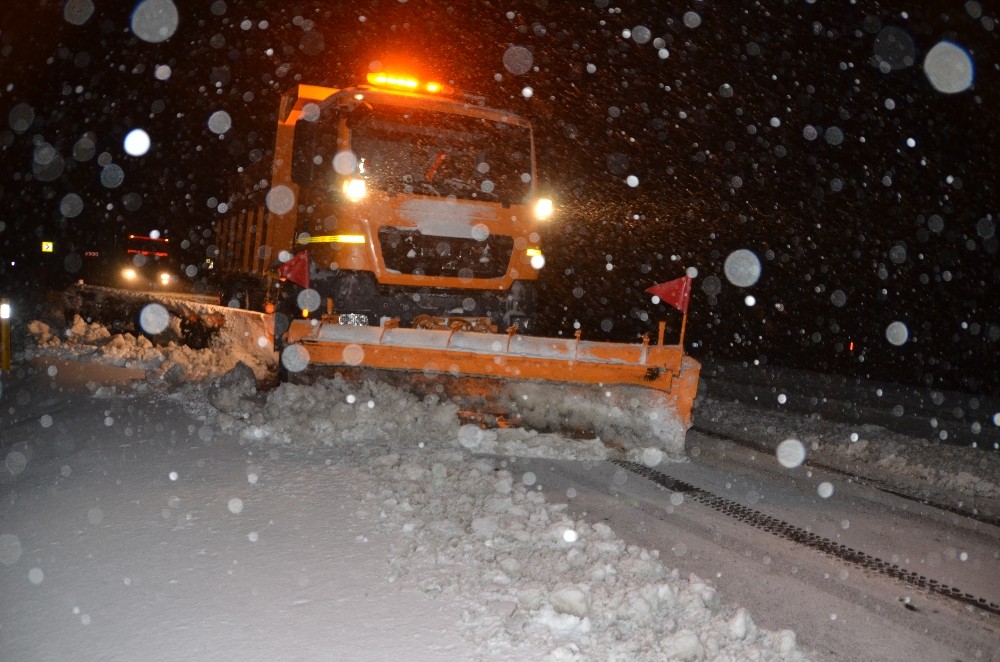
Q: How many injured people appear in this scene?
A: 0